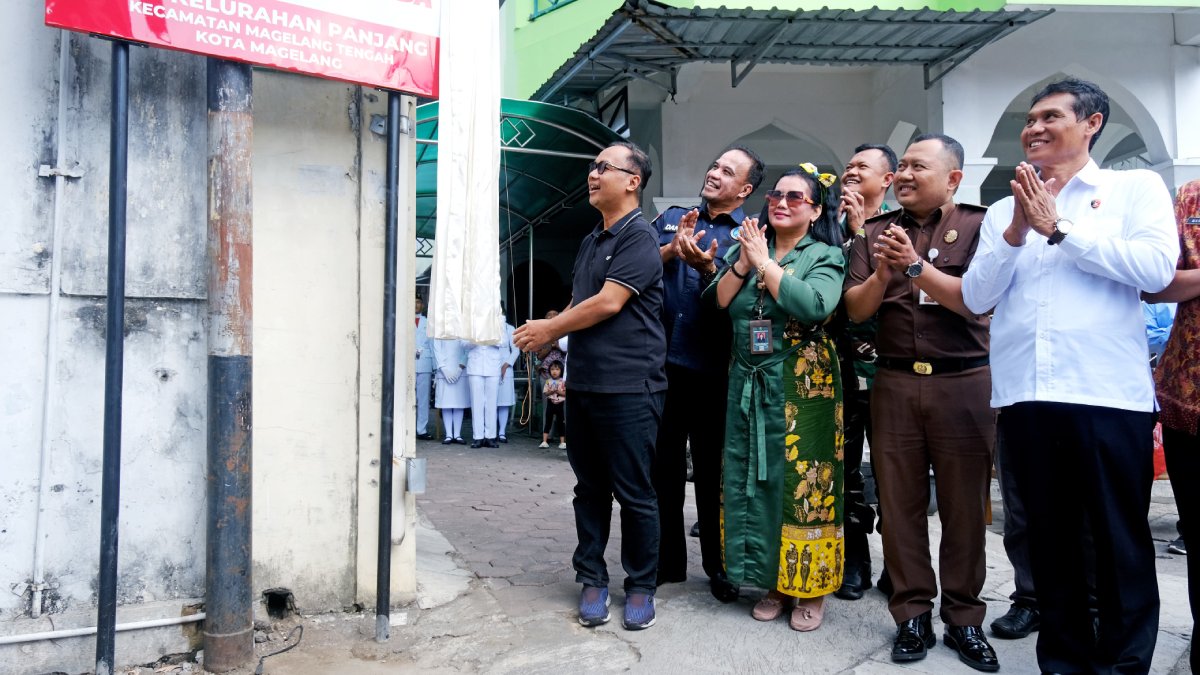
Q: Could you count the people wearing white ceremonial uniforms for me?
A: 4